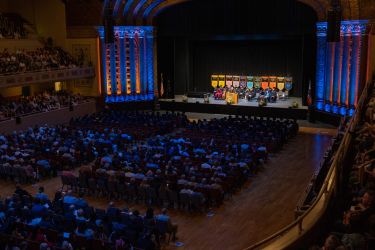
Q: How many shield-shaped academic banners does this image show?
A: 11